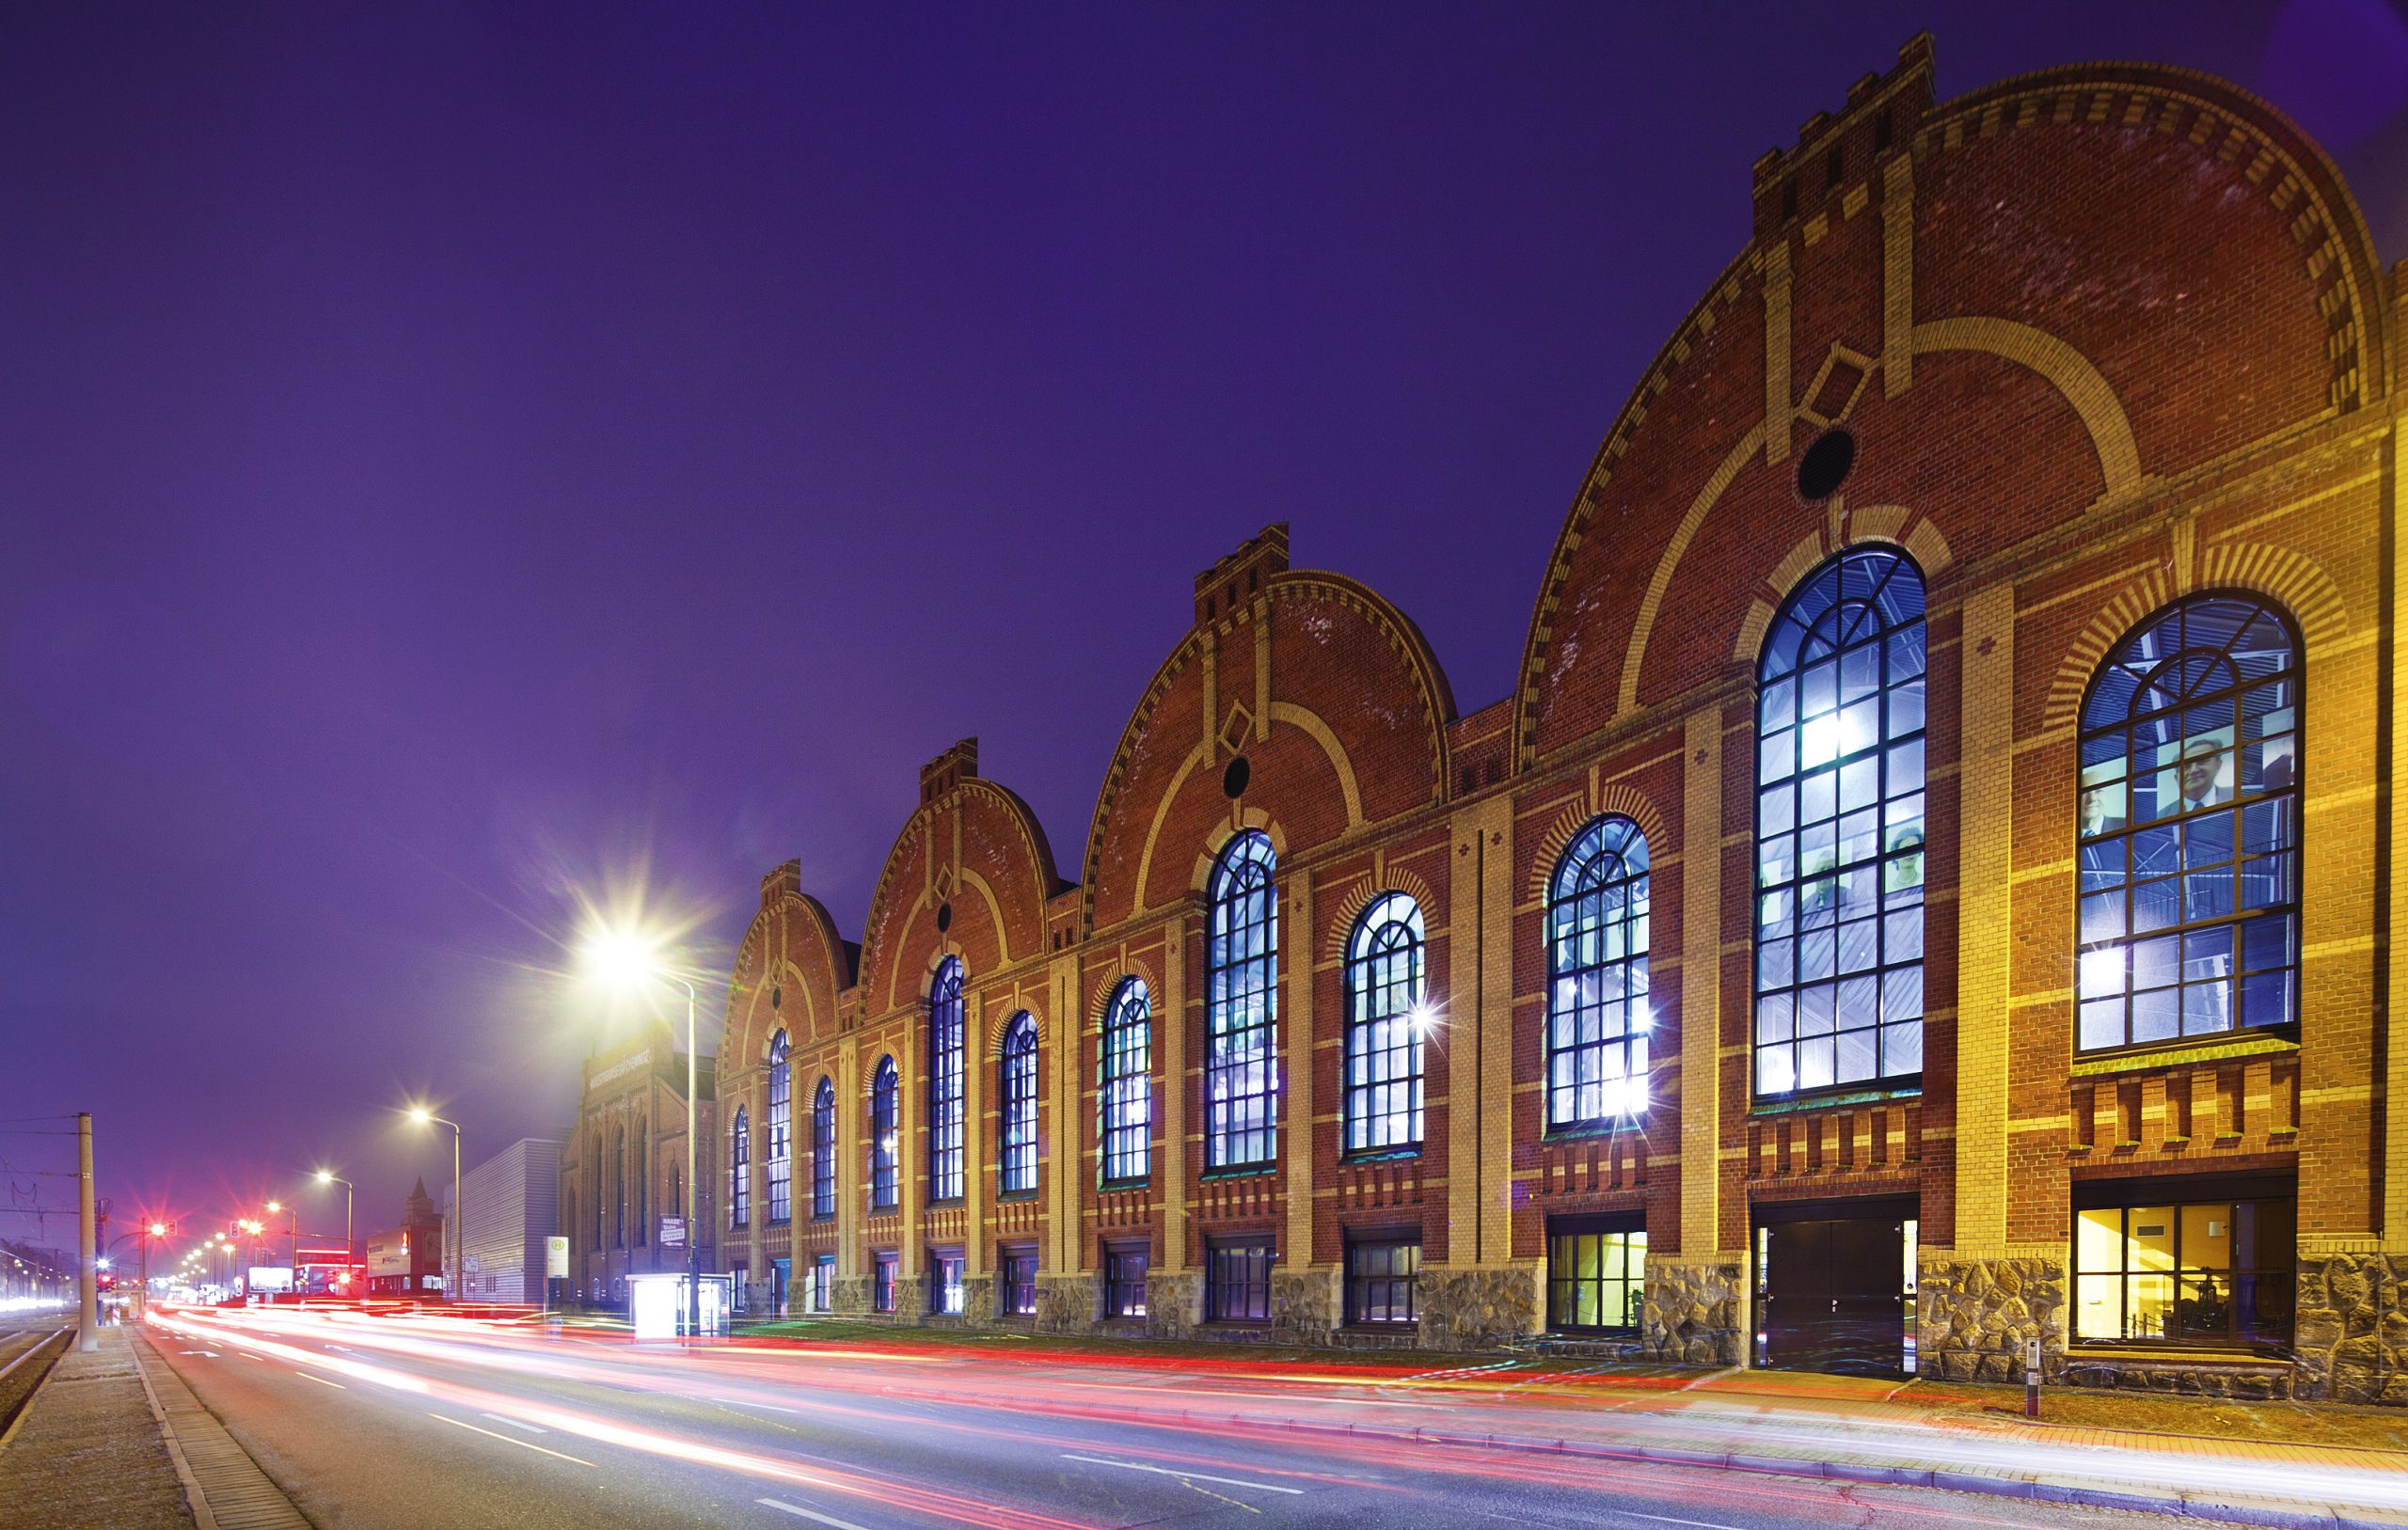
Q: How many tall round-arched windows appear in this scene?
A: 12